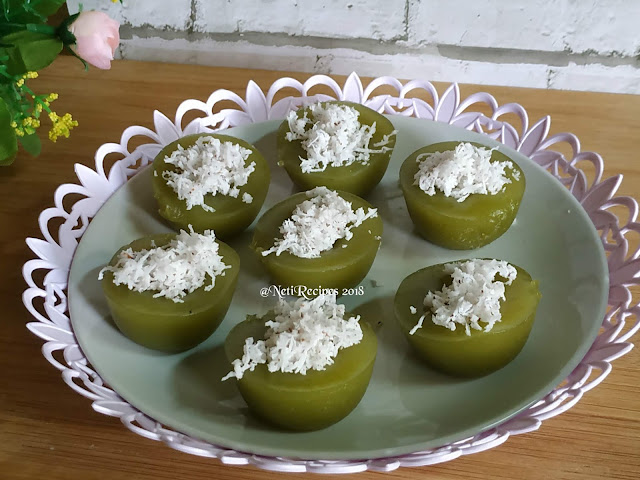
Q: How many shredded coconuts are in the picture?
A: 7